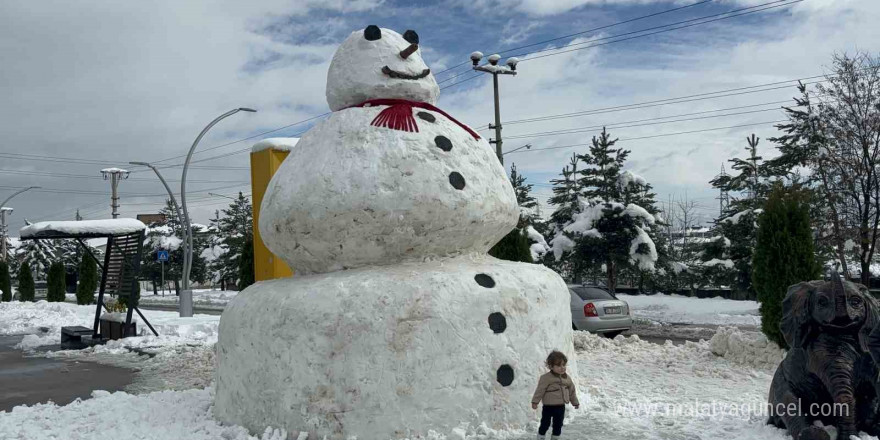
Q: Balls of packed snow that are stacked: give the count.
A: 3